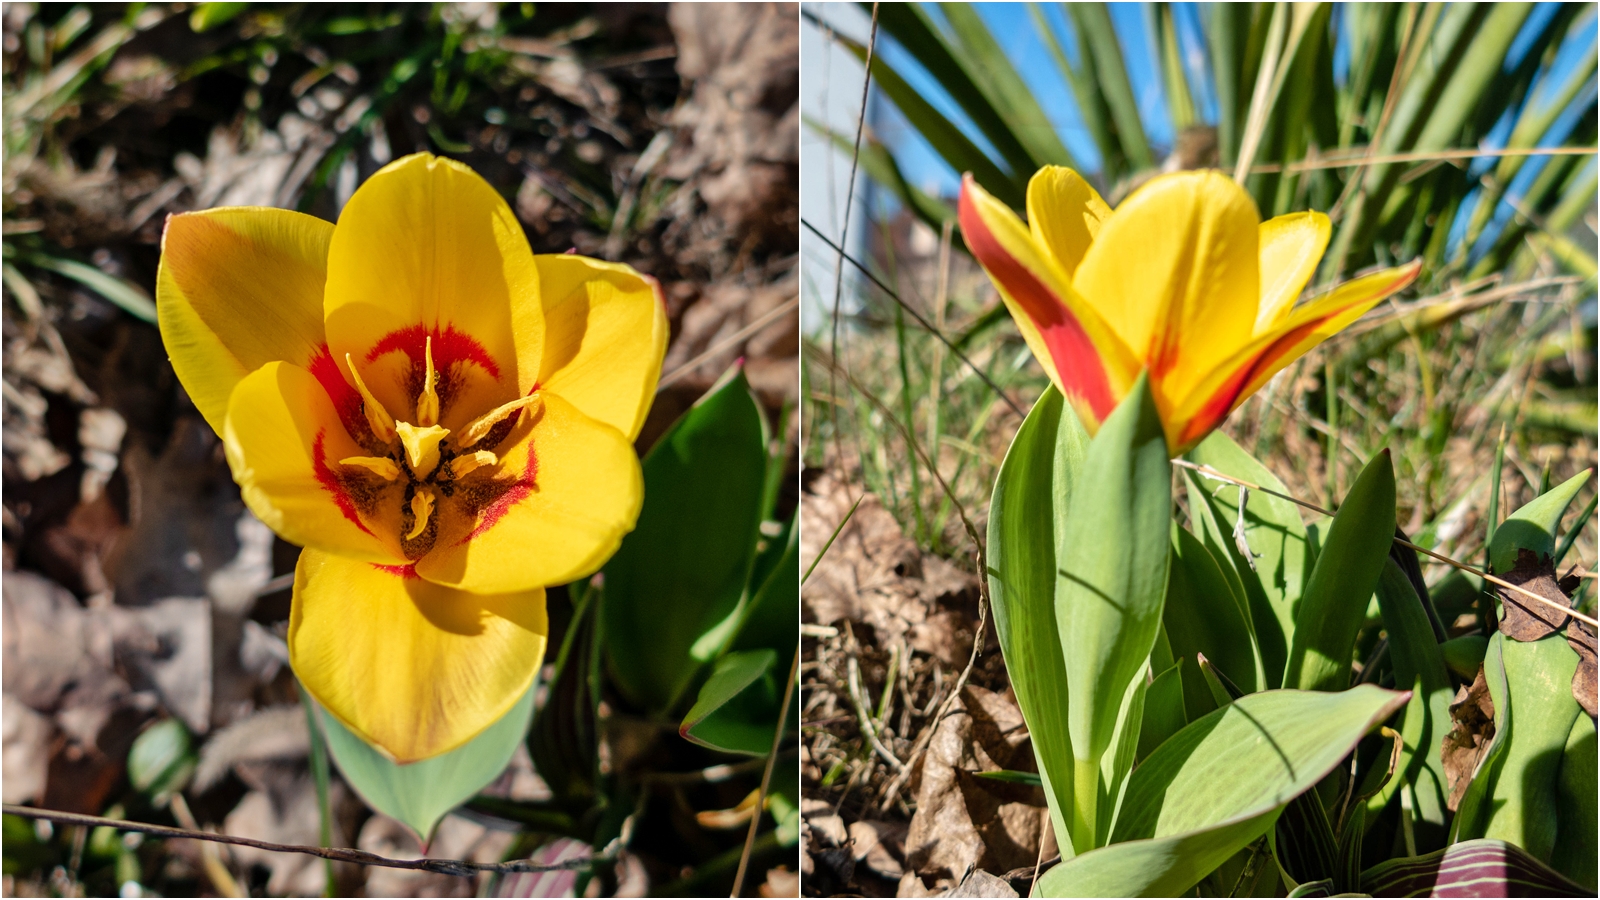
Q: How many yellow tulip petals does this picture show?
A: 11